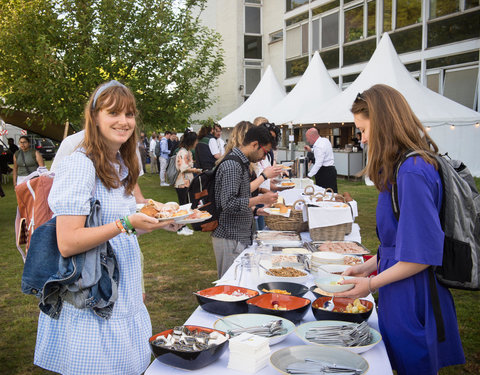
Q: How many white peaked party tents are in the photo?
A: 3